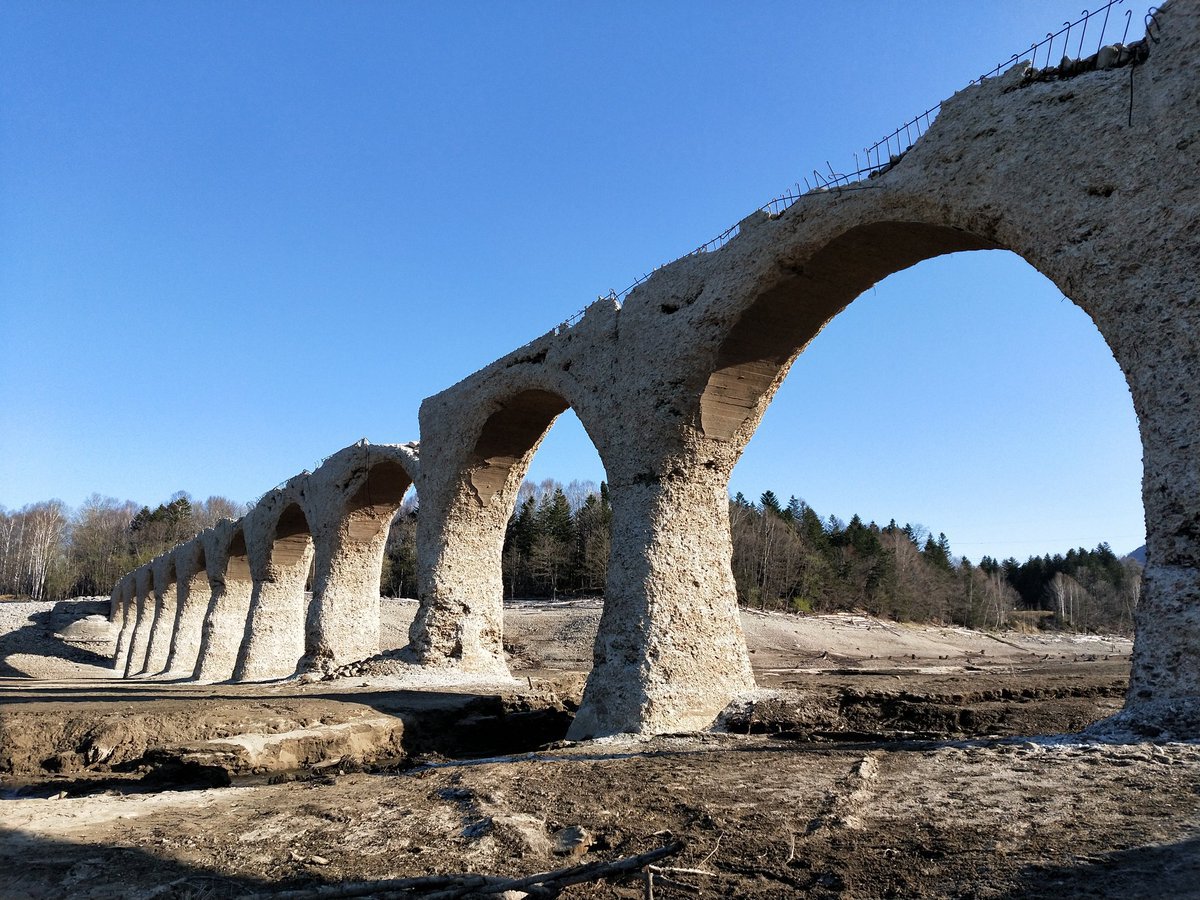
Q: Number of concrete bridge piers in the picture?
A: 11